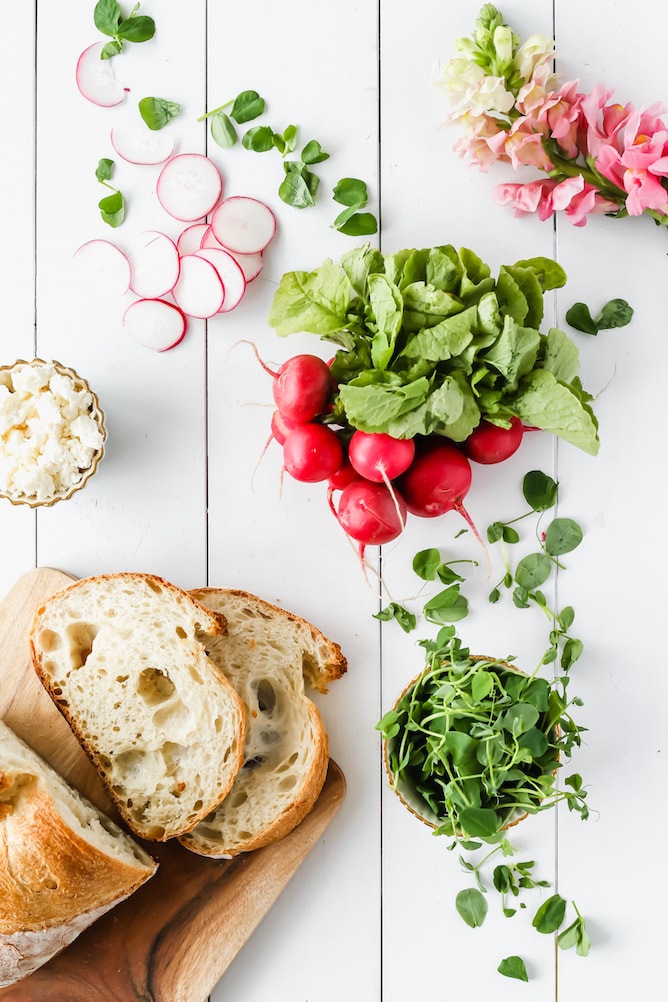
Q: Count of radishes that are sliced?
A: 11